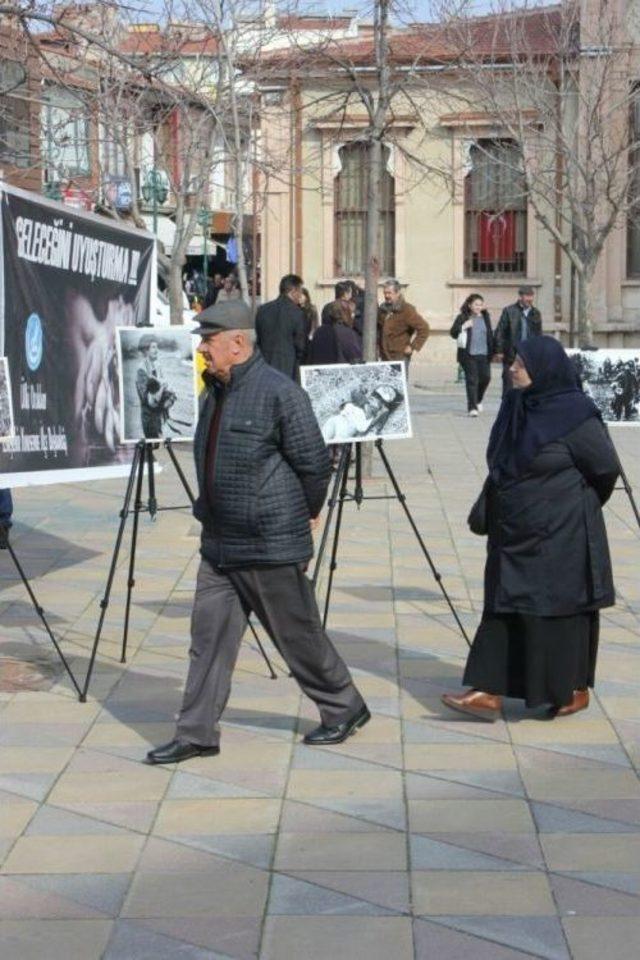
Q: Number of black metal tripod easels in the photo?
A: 4